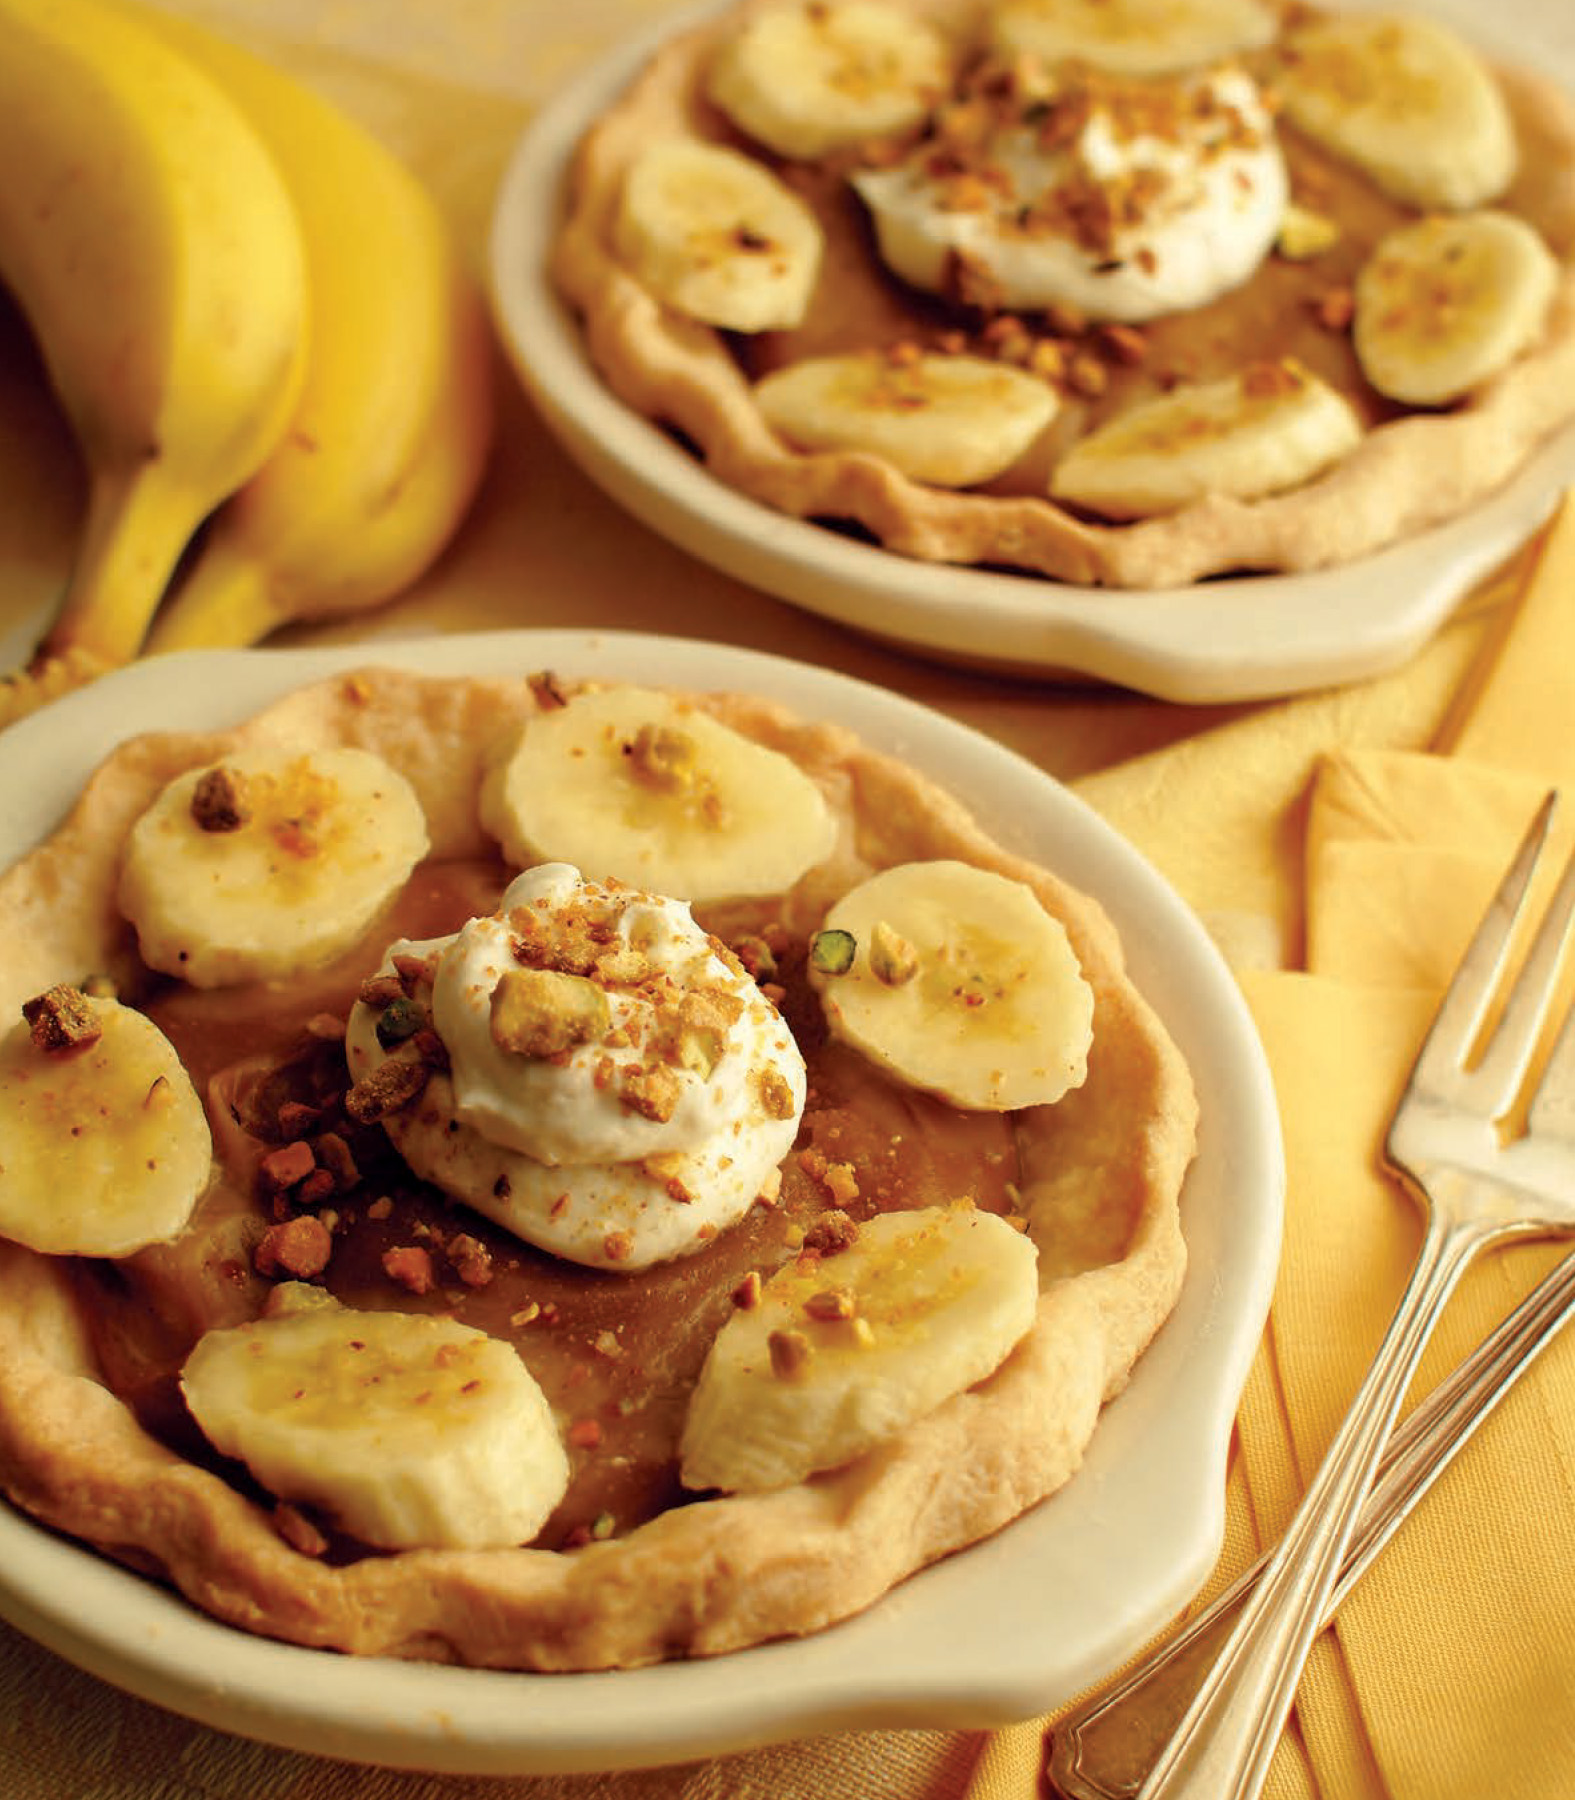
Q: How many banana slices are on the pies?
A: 13